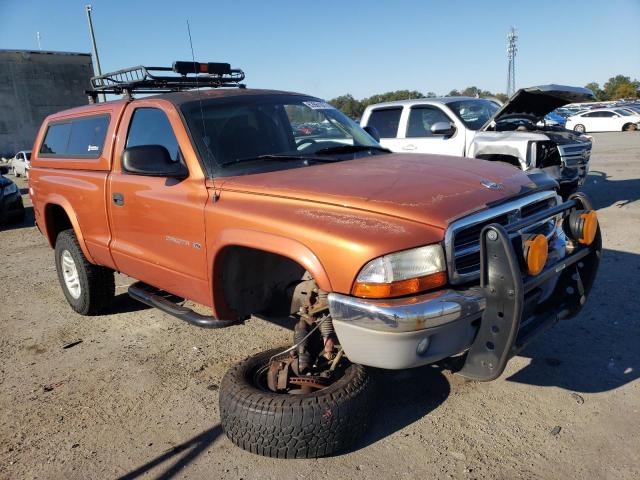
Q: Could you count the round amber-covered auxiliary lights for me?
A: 2